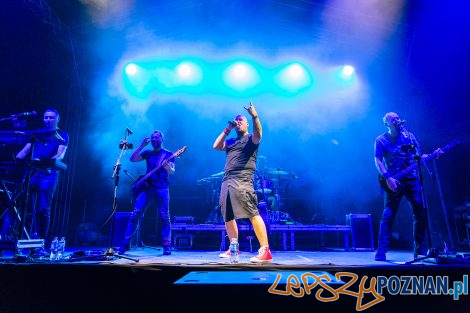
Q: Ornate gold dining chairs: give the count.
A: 0